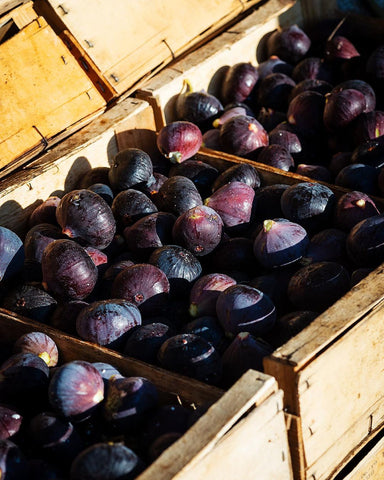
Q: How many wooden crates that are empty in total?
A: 0